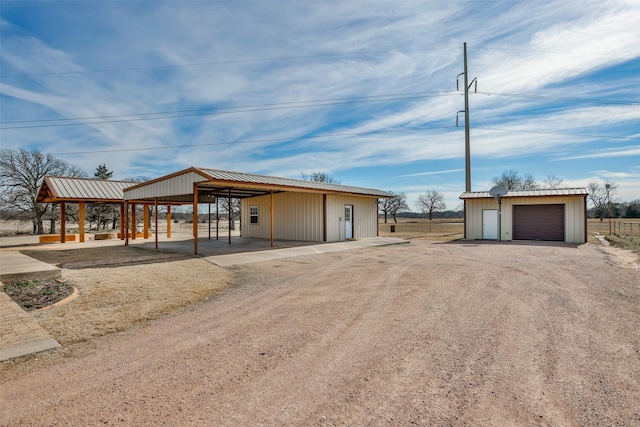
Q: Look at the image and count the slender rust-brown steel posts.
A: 7